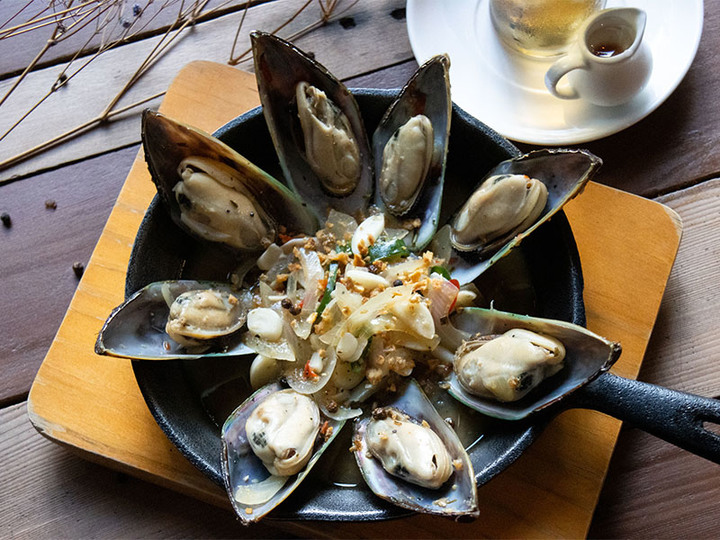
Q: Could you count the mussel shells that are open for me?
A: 8